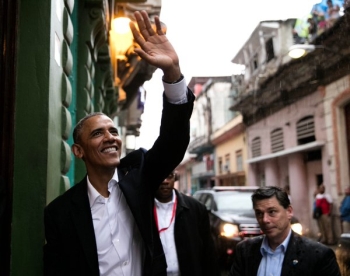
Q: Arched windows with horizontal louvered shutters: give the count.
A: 3